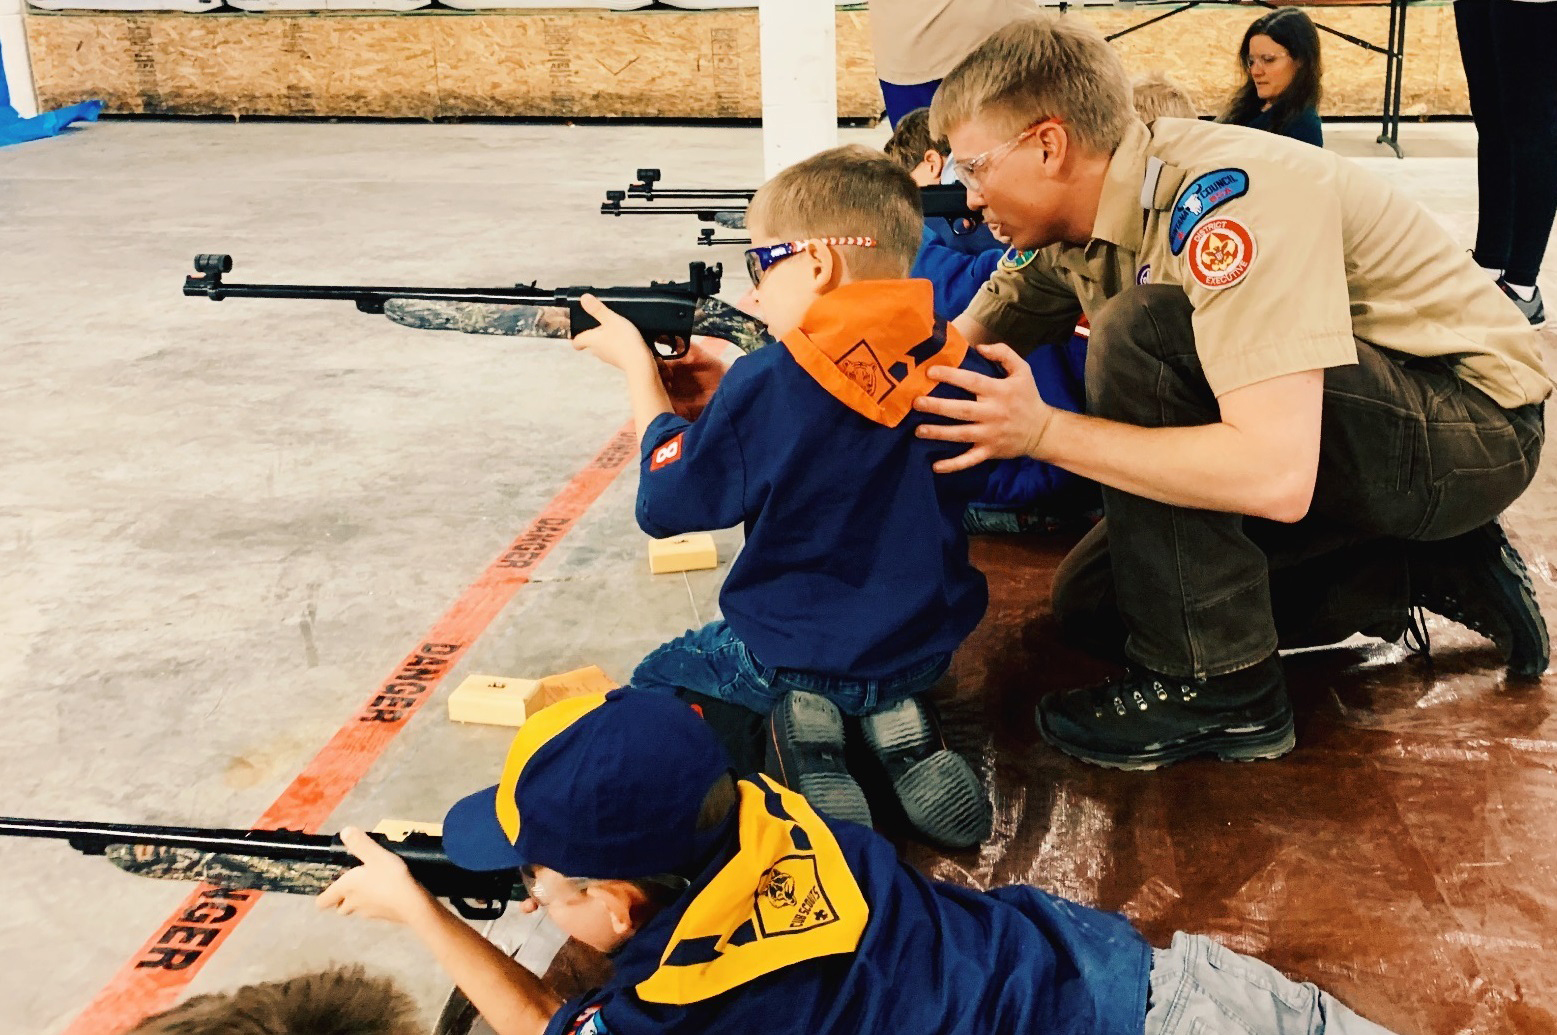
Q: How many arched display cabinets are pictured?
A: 0